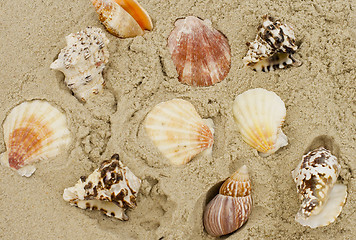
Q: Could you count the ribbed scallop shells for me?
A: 4